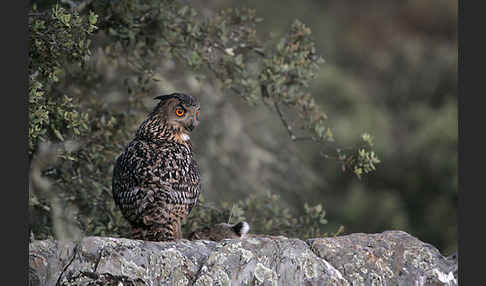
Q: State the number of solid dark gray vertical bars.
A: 2